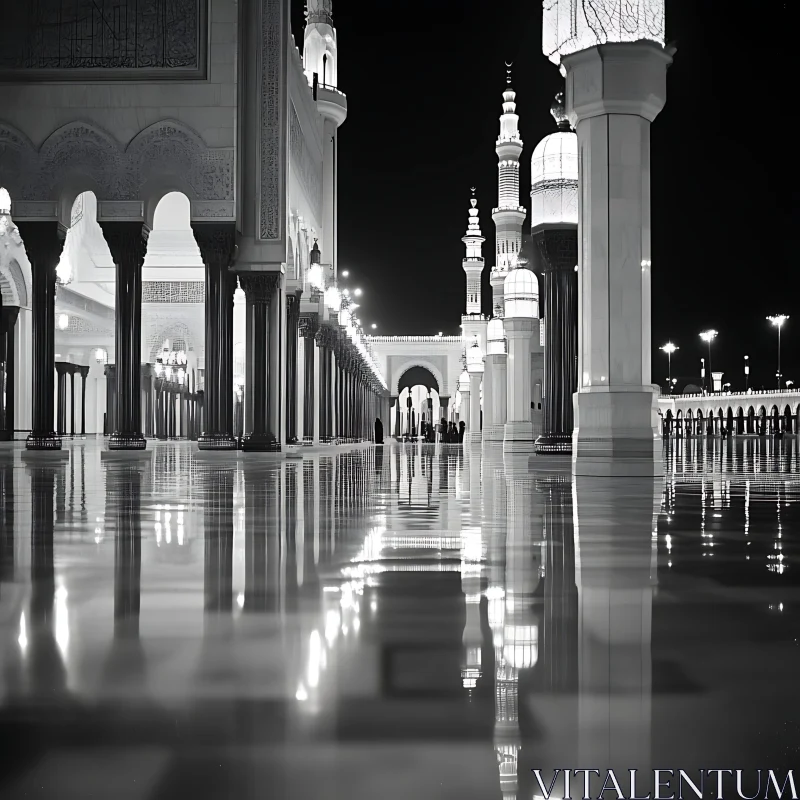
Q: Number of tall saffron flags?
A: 0